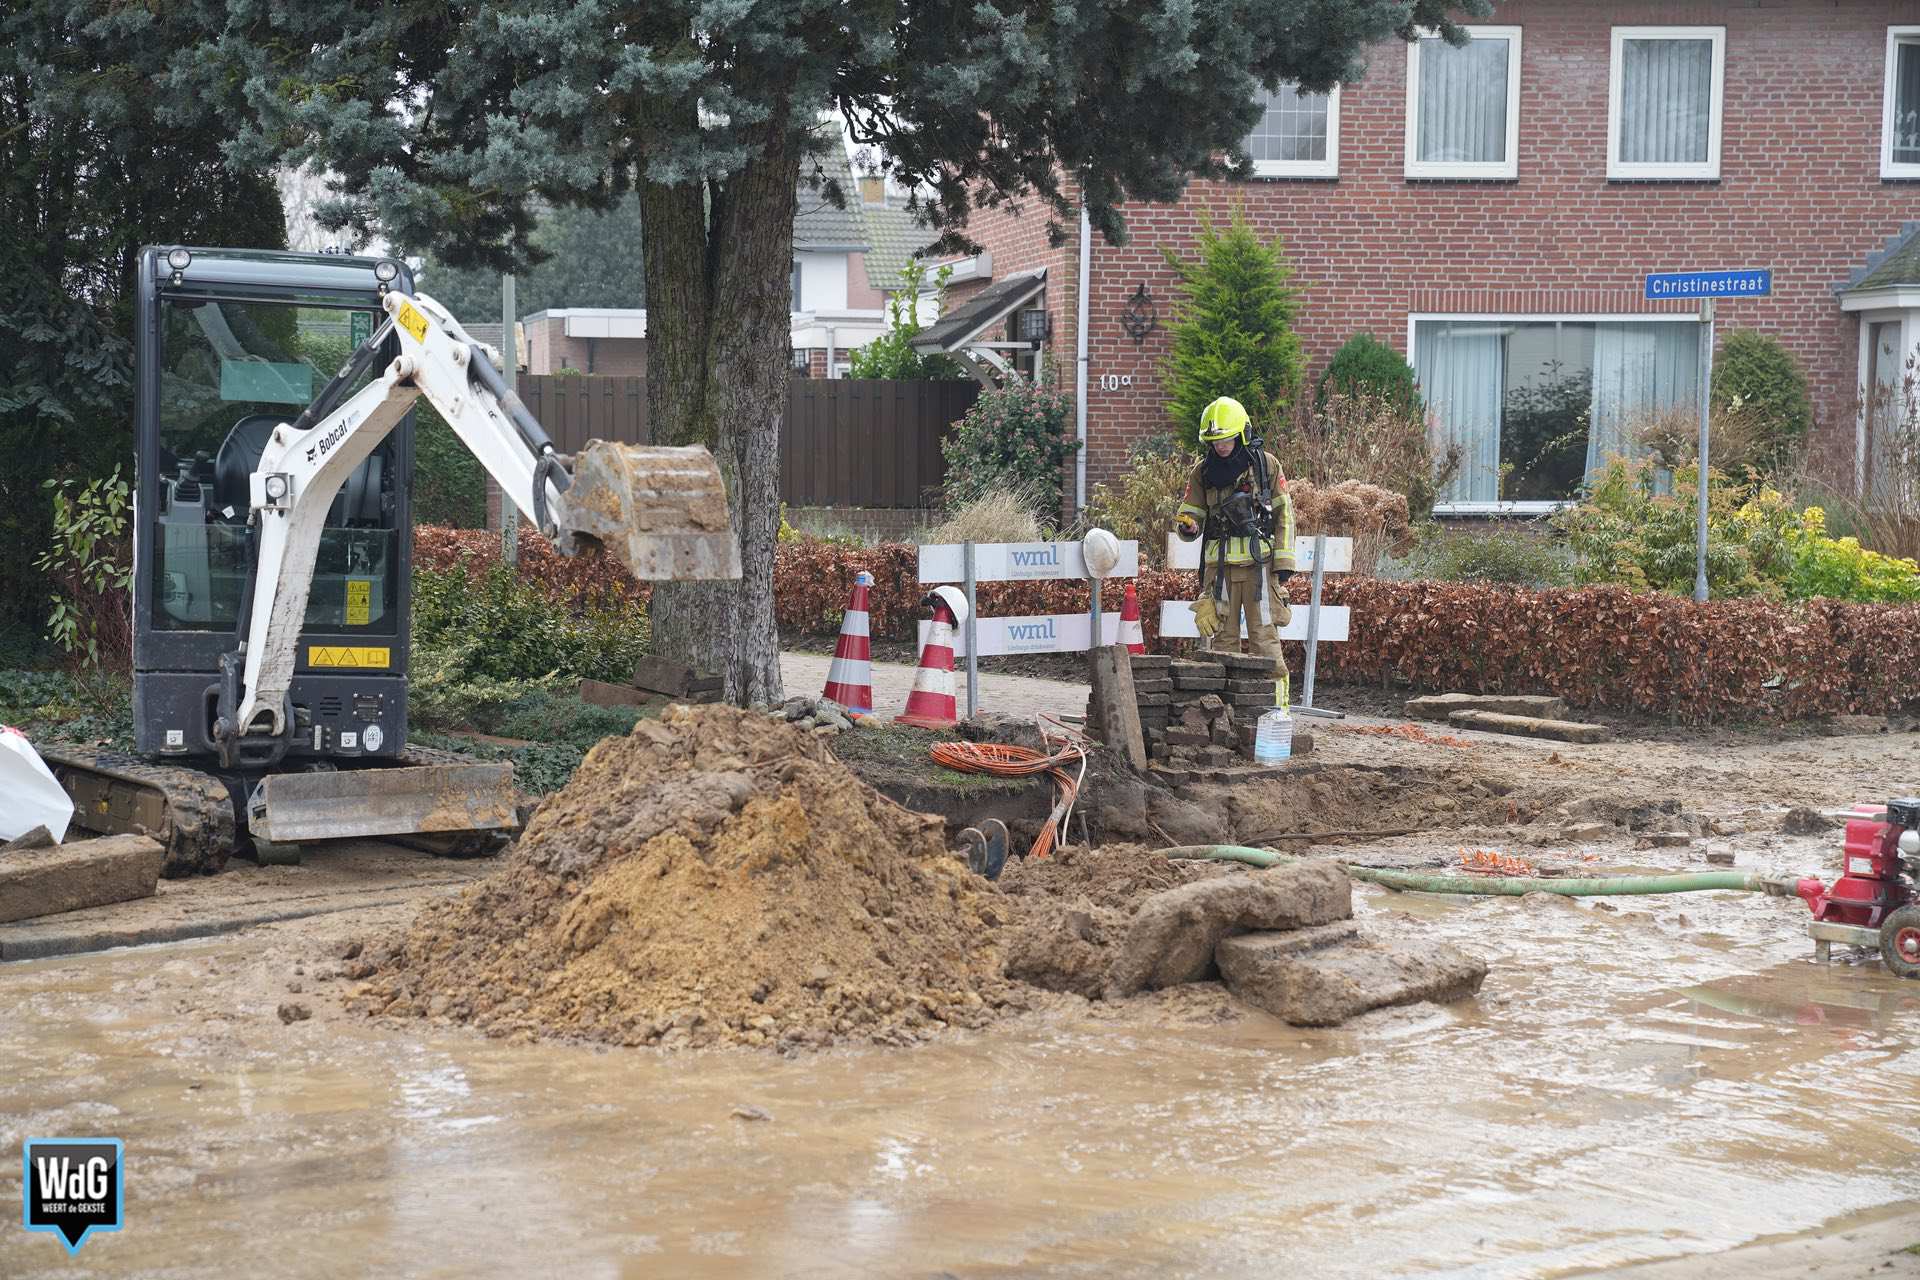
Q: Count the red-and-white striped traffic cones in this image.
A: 3